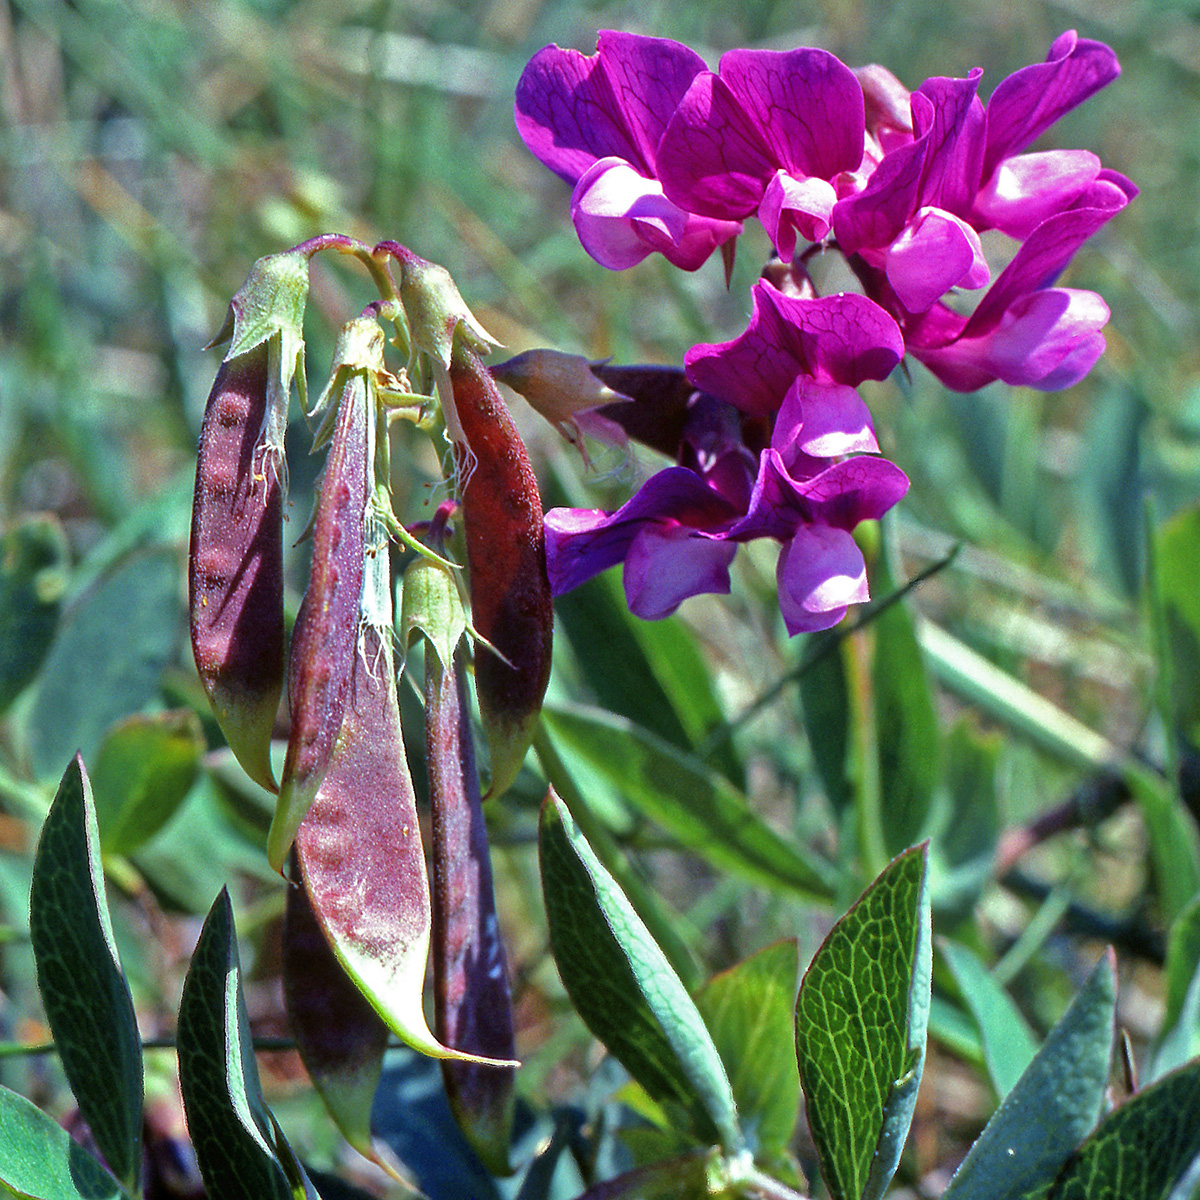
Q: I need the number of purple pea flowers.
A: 8